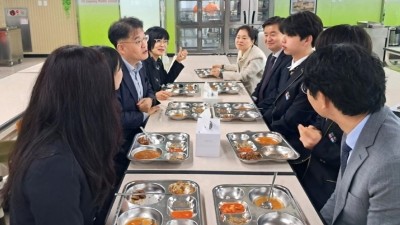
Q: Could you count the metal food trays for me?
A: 9